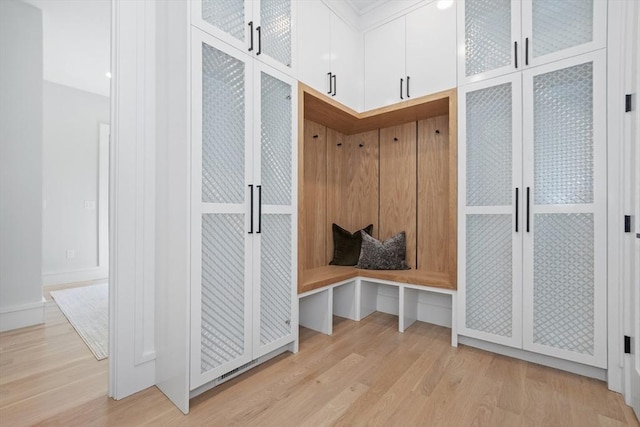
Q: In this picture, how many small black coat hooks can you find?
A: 5